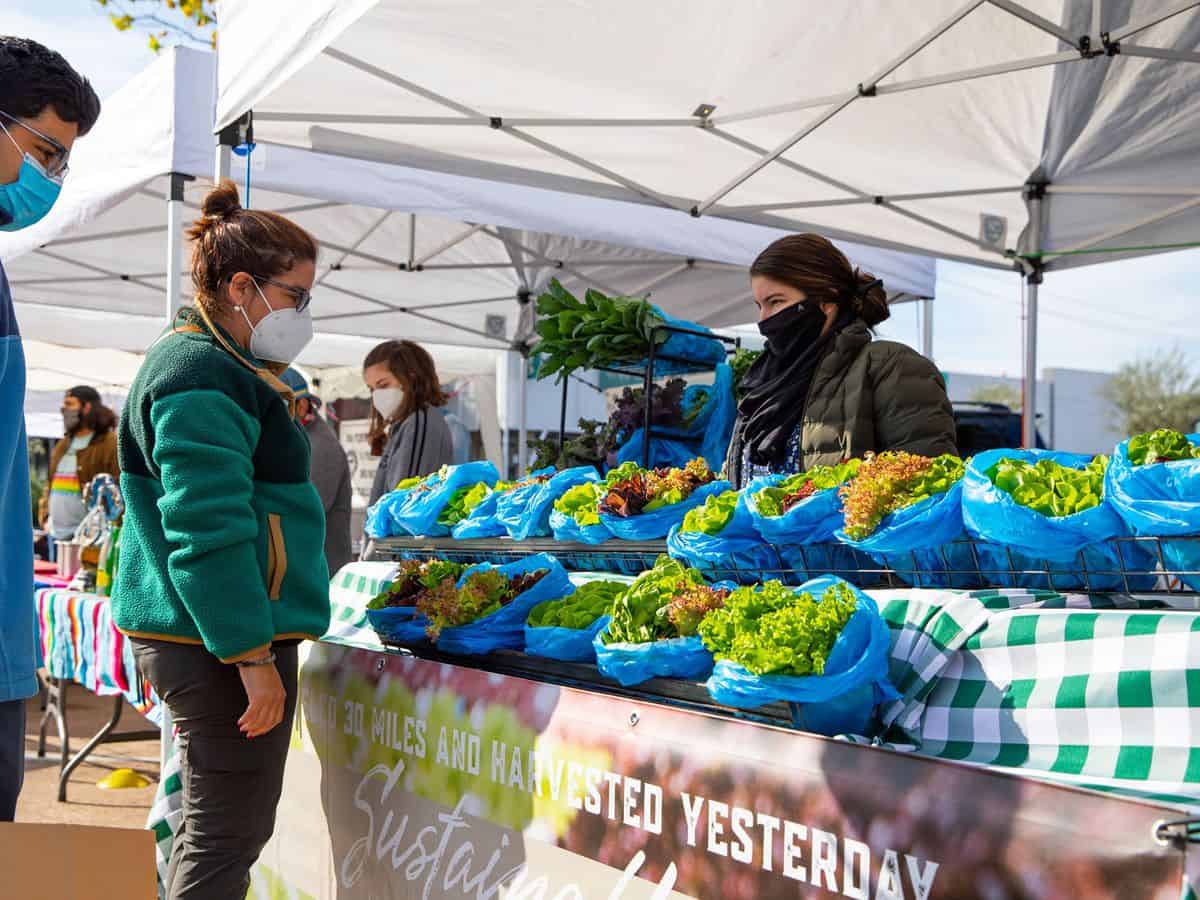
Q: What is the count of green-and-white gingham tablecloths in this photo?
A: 1